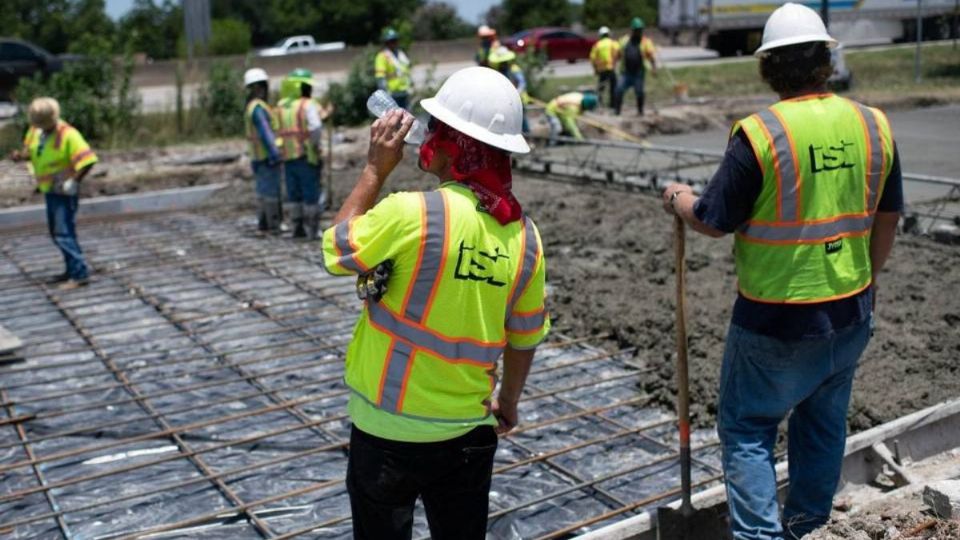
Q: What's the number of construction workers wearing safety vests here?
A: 11